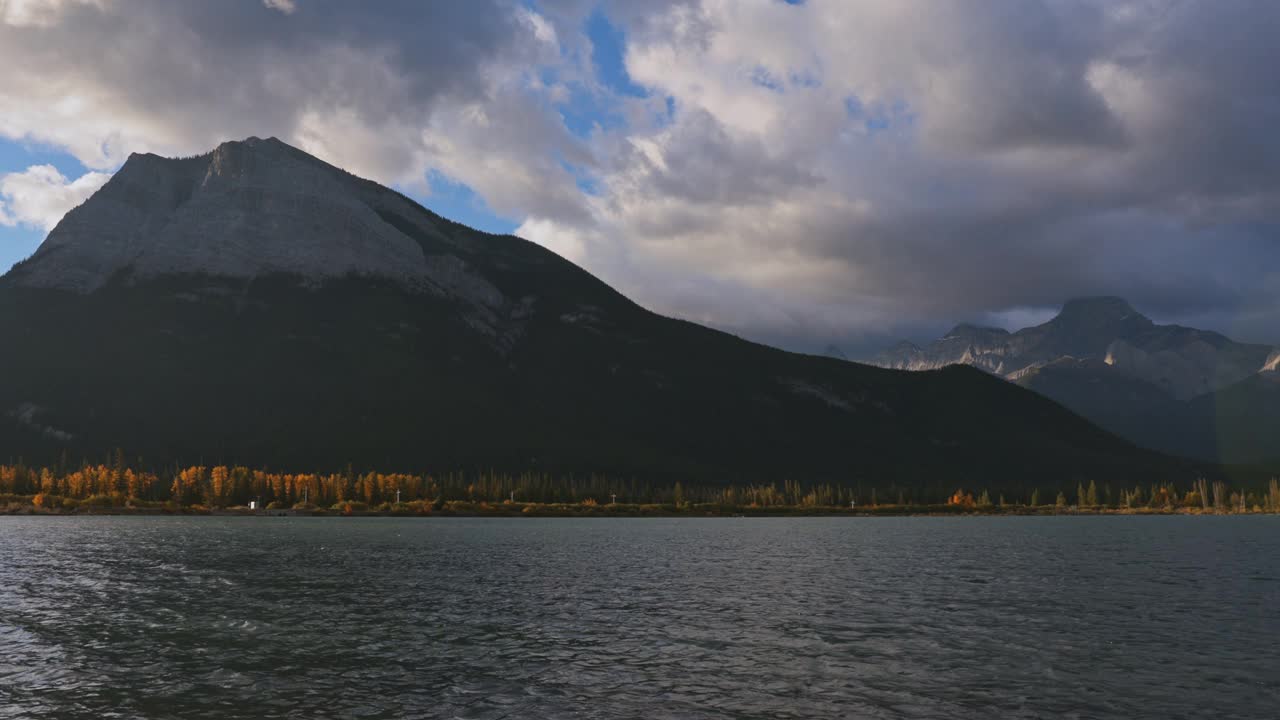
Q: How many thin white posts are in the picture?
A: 5